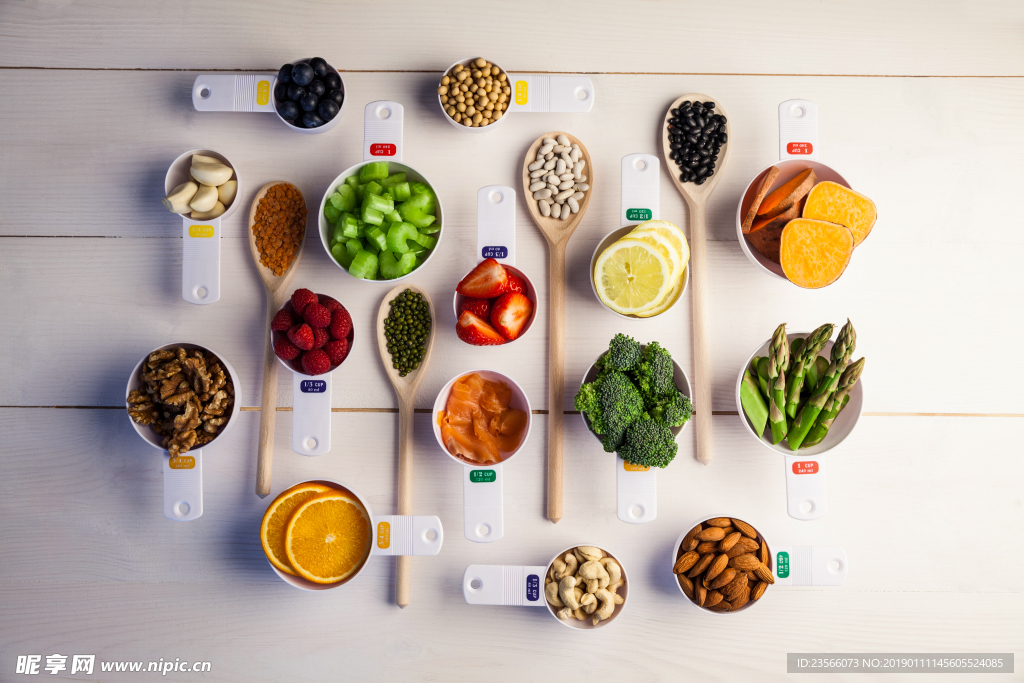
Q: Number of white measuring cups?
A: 15